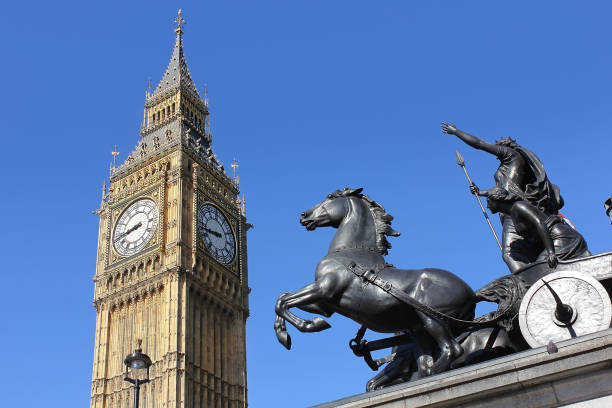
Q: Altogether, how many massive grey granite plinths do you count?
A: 1